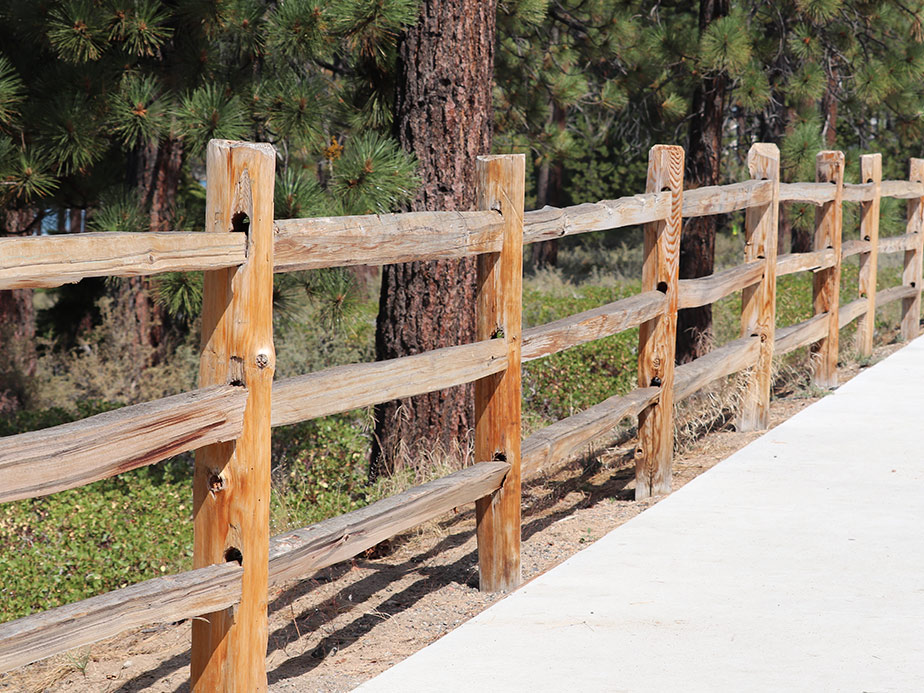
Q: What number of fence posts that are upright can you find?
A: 7